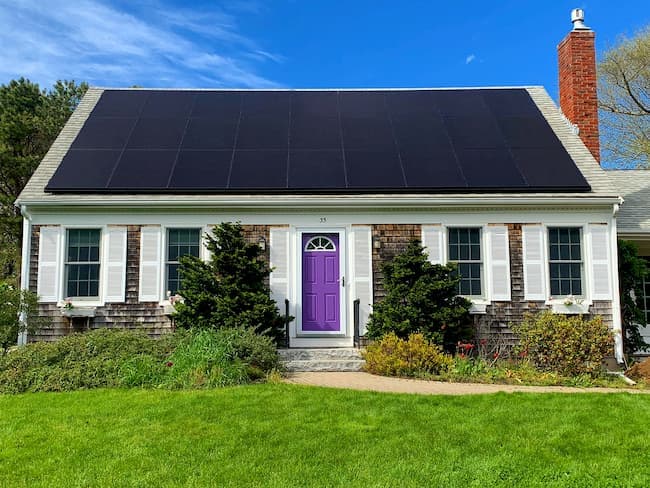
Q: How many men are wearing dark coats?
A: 0